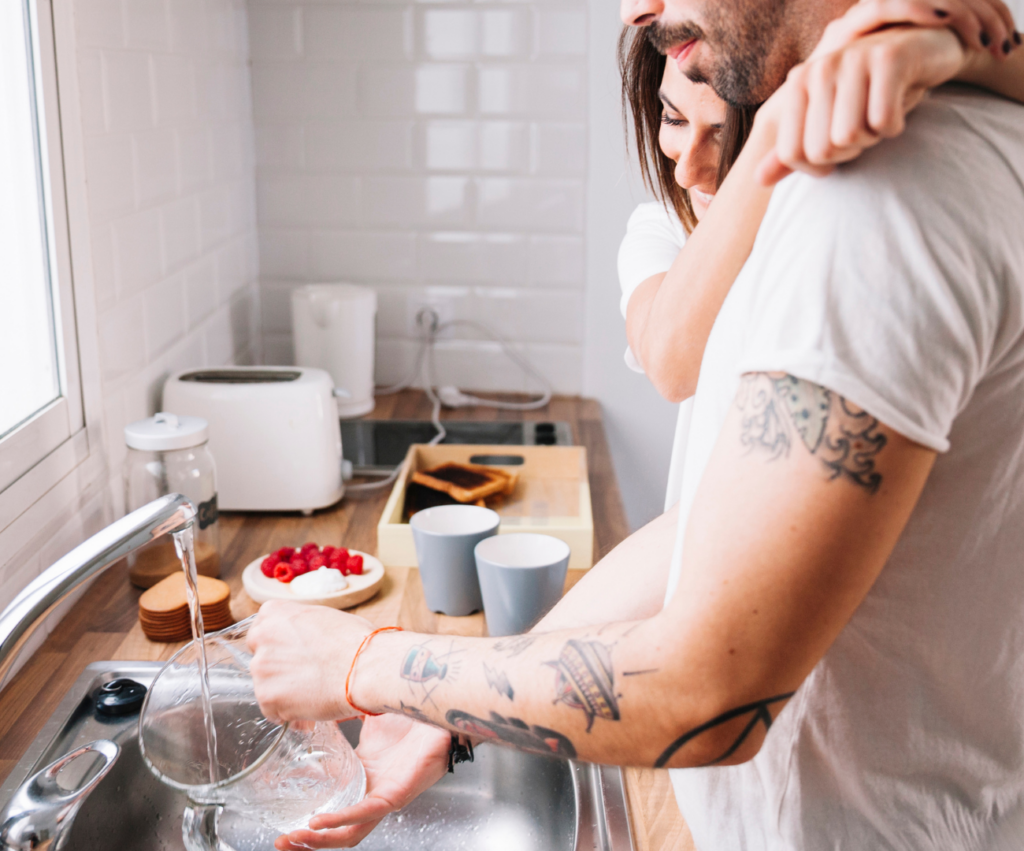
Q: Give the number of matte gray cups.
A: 2